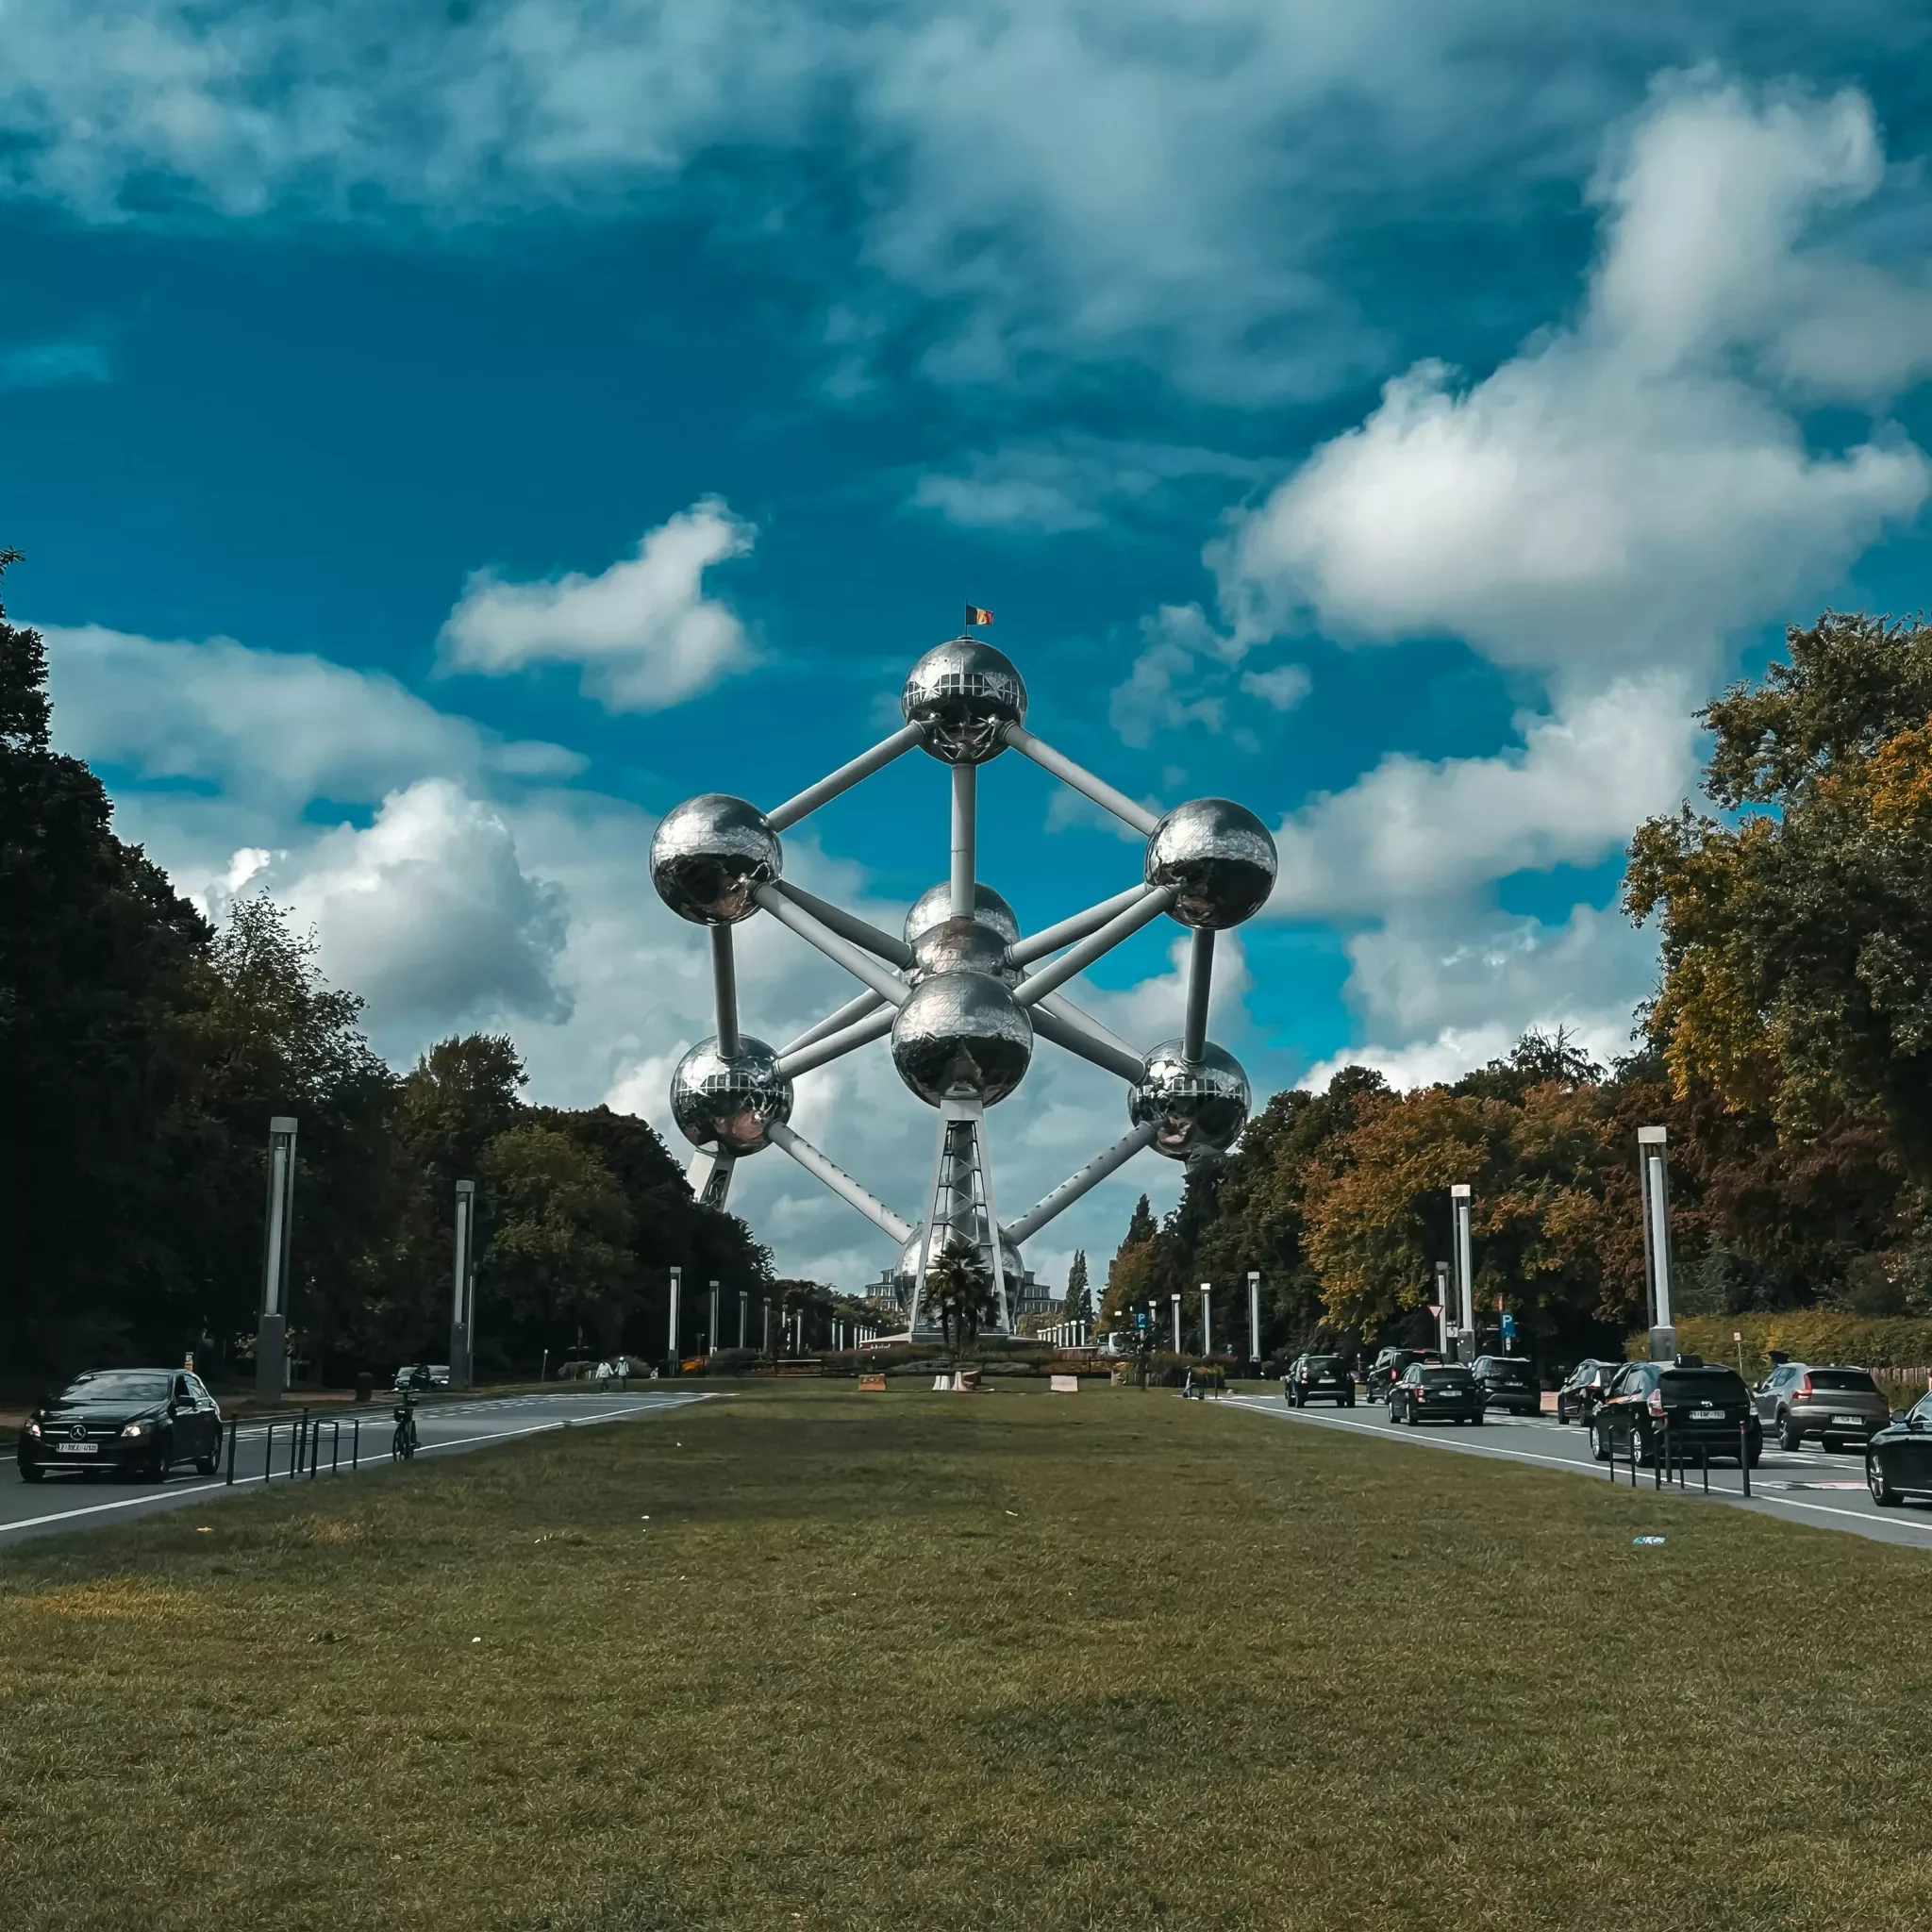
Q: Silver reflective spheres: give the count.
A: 9